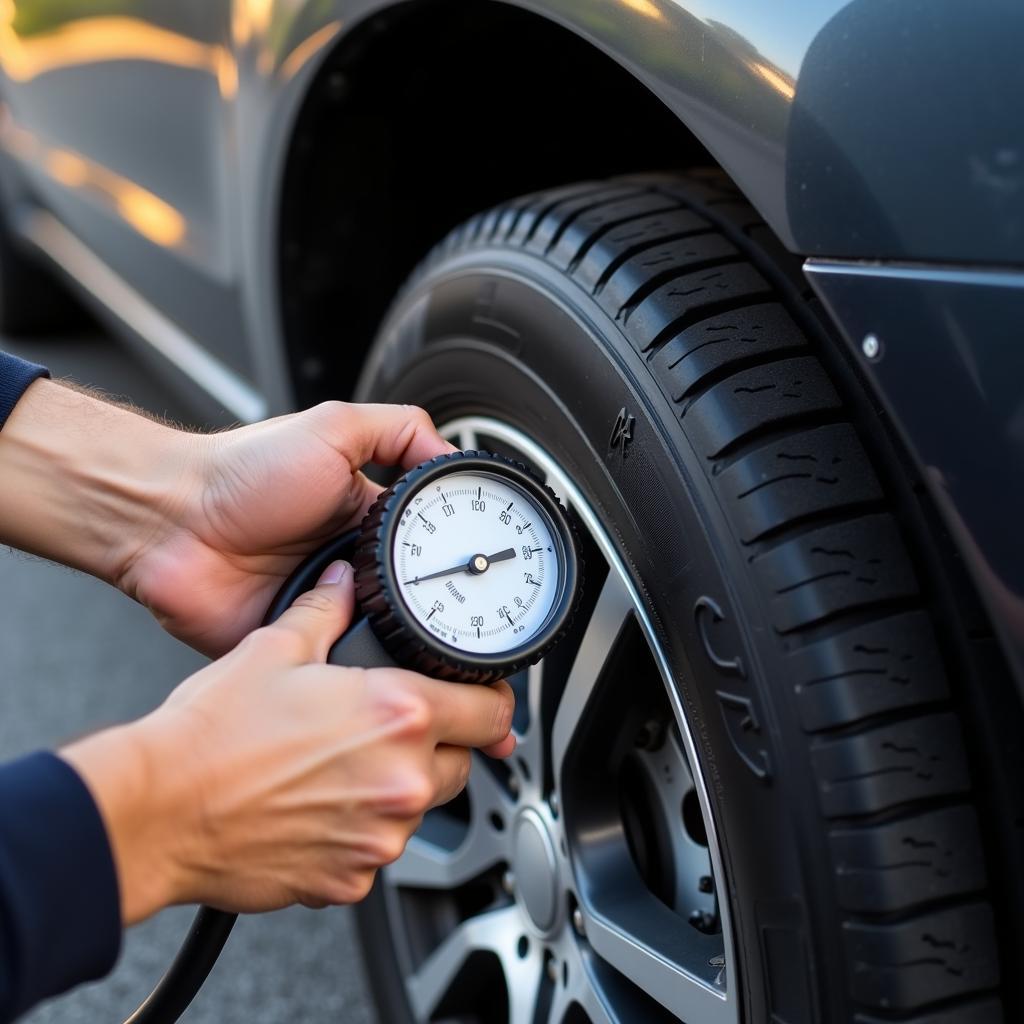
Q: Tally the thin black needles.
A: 1